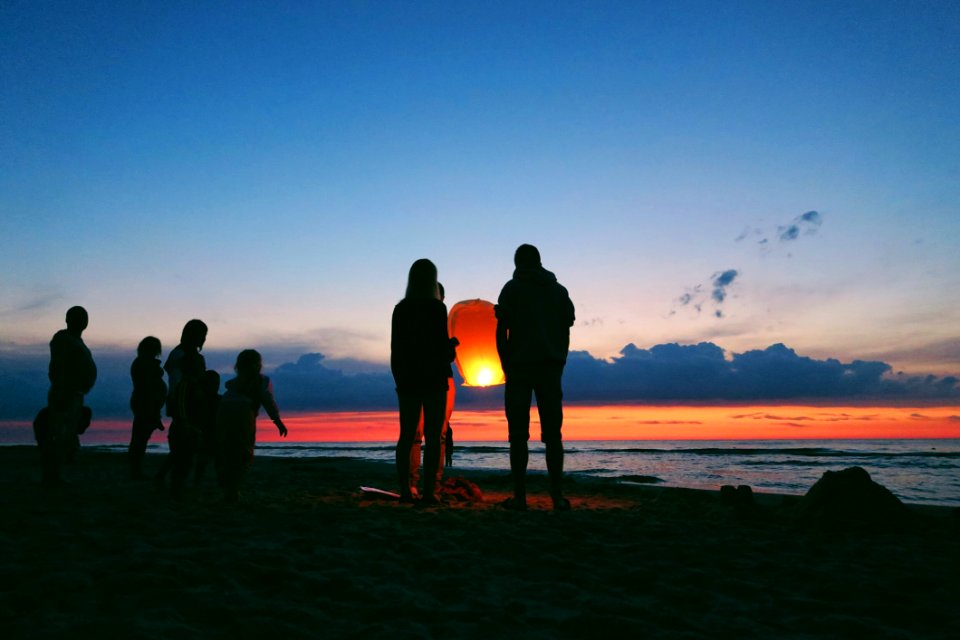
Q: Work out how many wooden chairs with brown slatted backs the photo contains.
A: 0